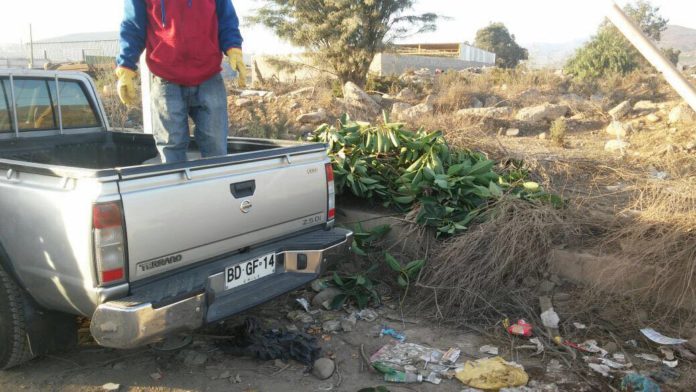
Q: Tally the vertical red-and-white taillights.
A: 2